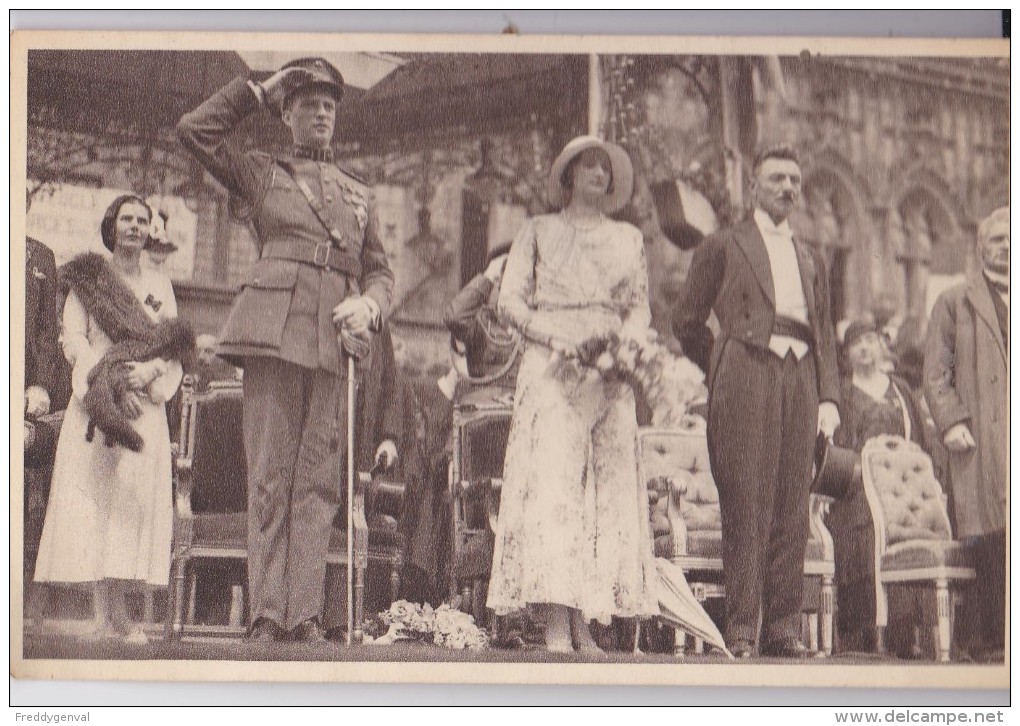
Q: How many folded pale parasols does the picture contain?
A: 1